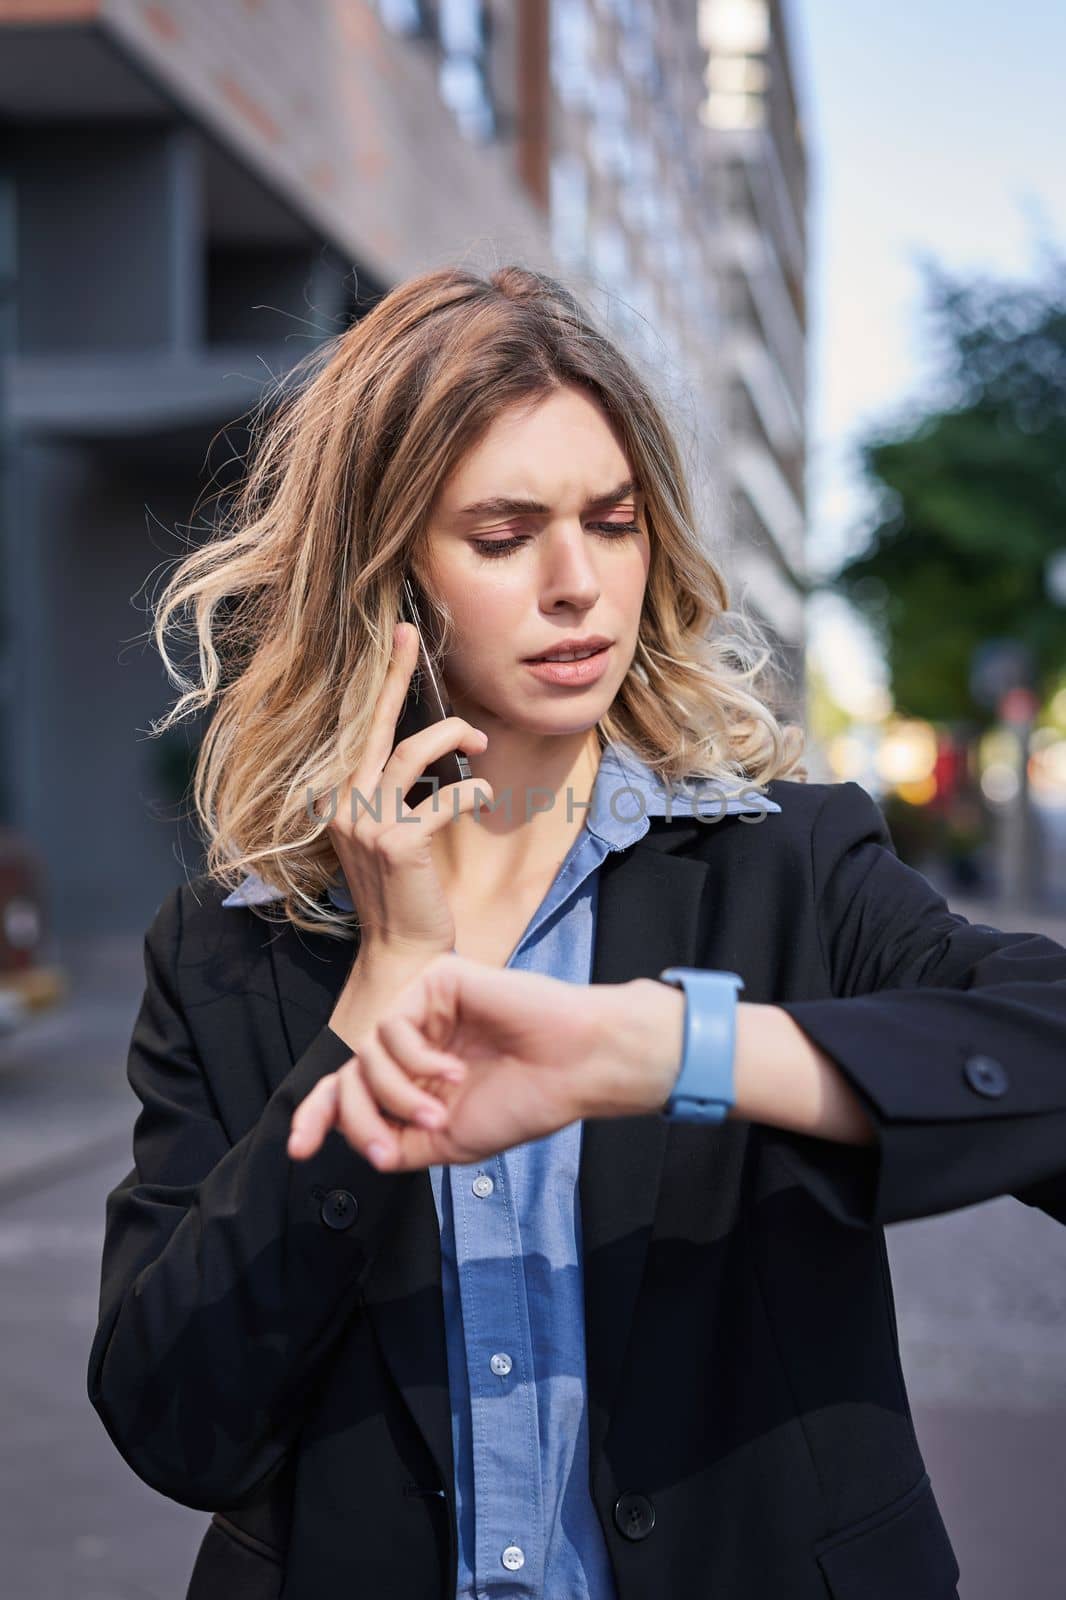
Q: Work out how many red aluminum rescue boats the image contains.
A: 0